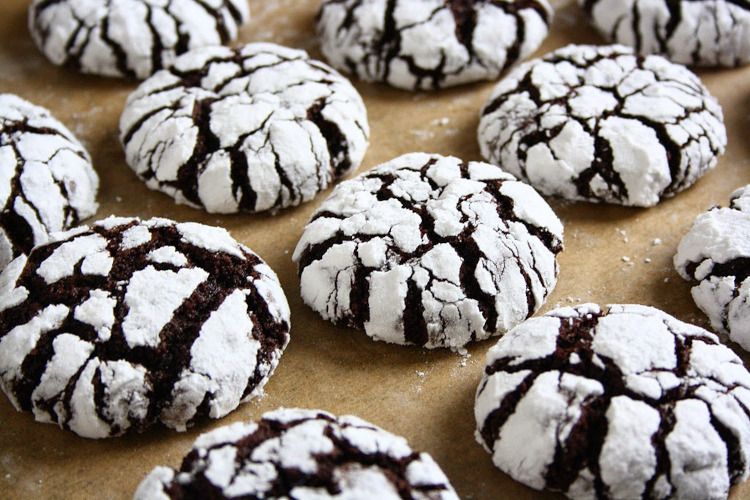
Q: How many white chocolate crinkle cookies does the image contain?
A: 11